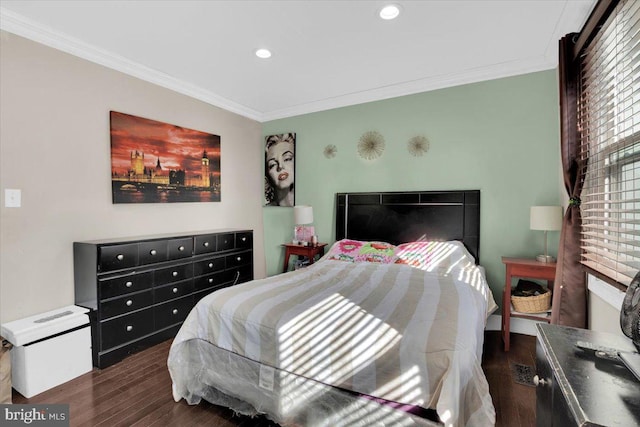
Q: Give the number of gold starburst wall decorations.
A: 3